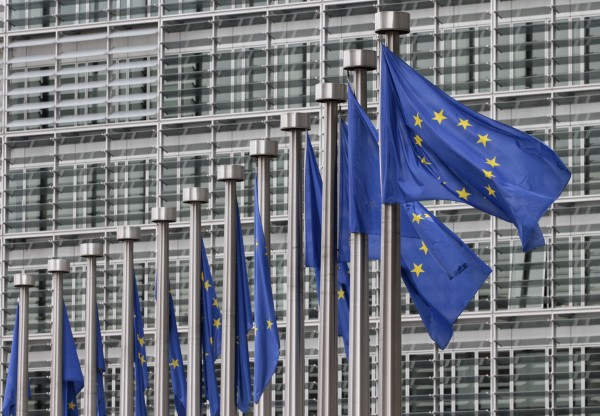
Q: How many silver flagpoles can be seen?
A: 12